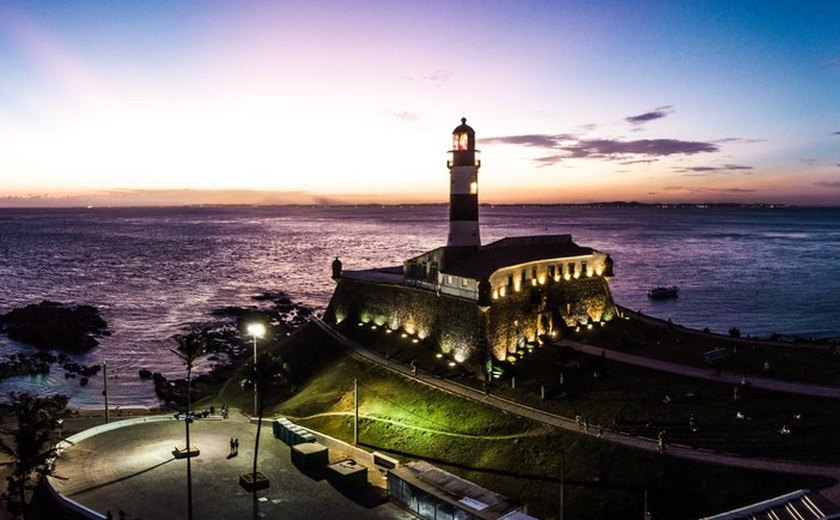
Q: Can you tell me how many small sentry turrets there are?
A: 3